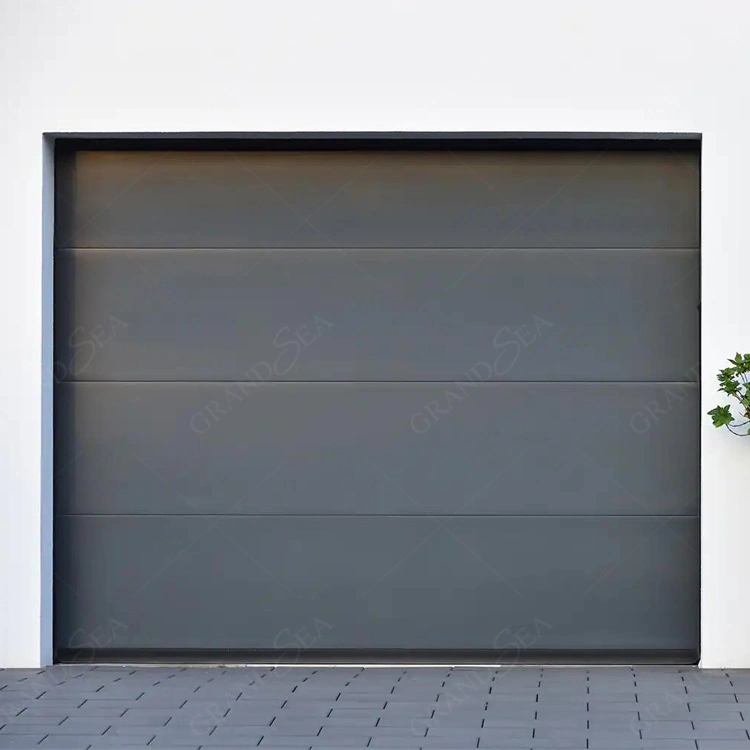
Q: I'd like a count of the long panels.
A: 4